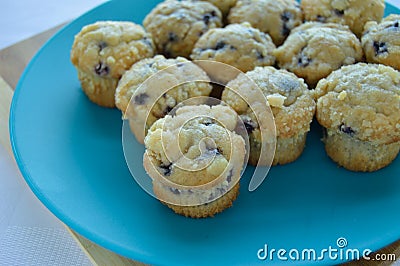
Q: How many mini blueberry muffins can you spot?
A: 12